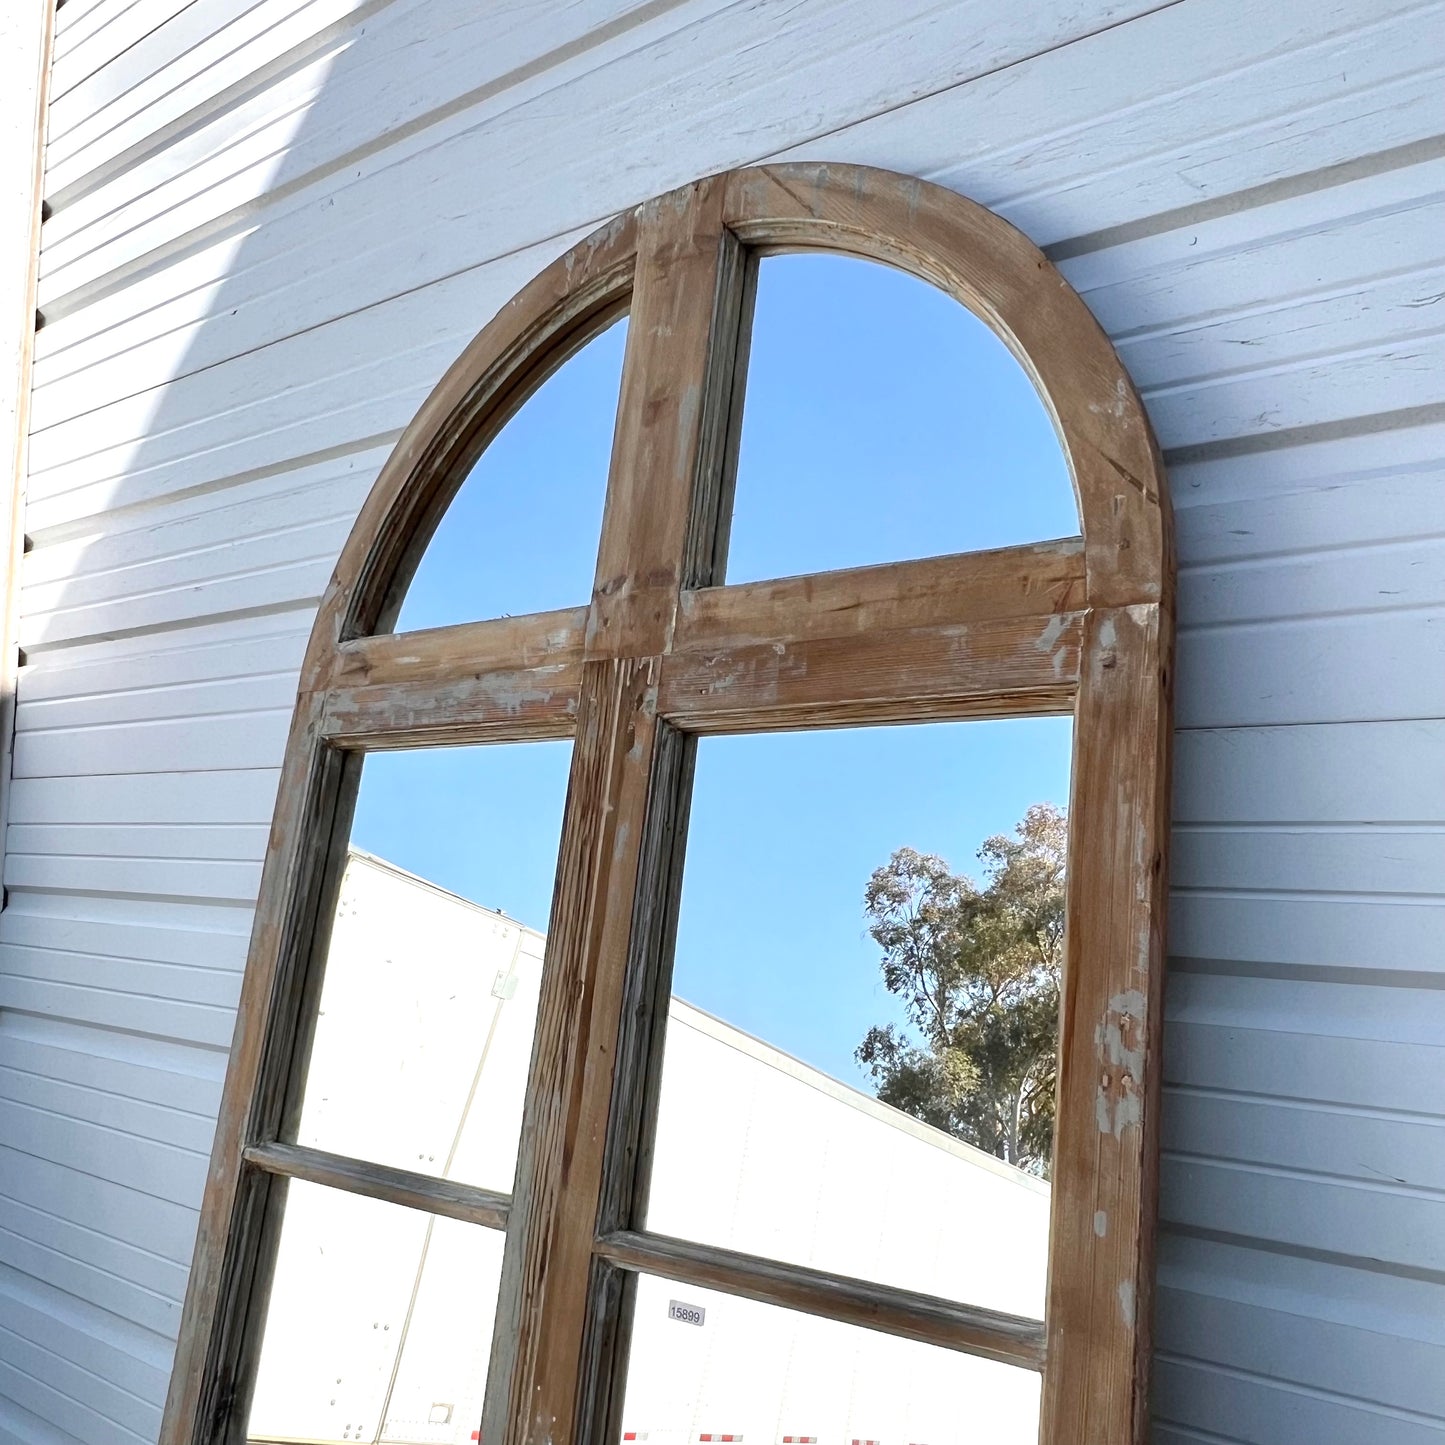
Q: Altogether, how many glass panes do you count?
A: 6